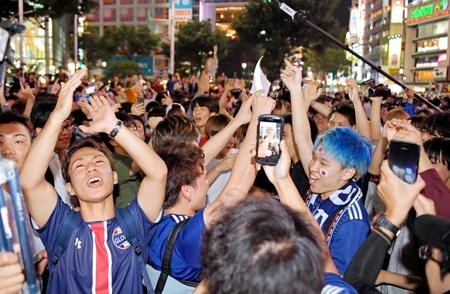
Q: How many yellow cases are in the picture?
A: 0